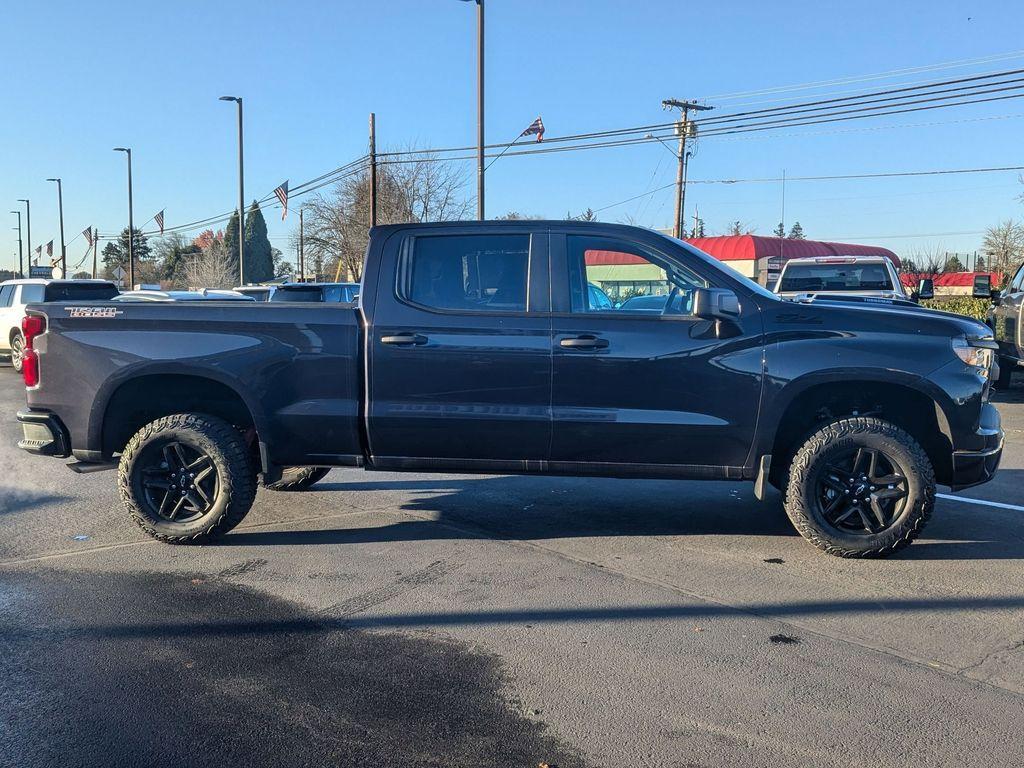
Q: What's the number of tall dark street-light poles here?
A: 6